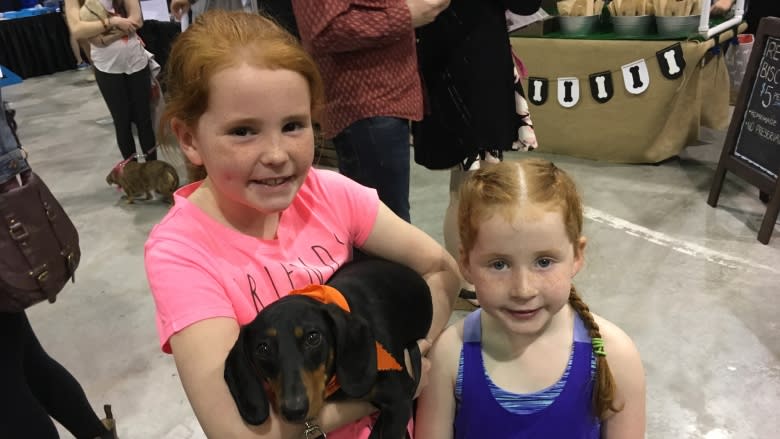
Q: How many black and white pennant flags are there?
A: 5